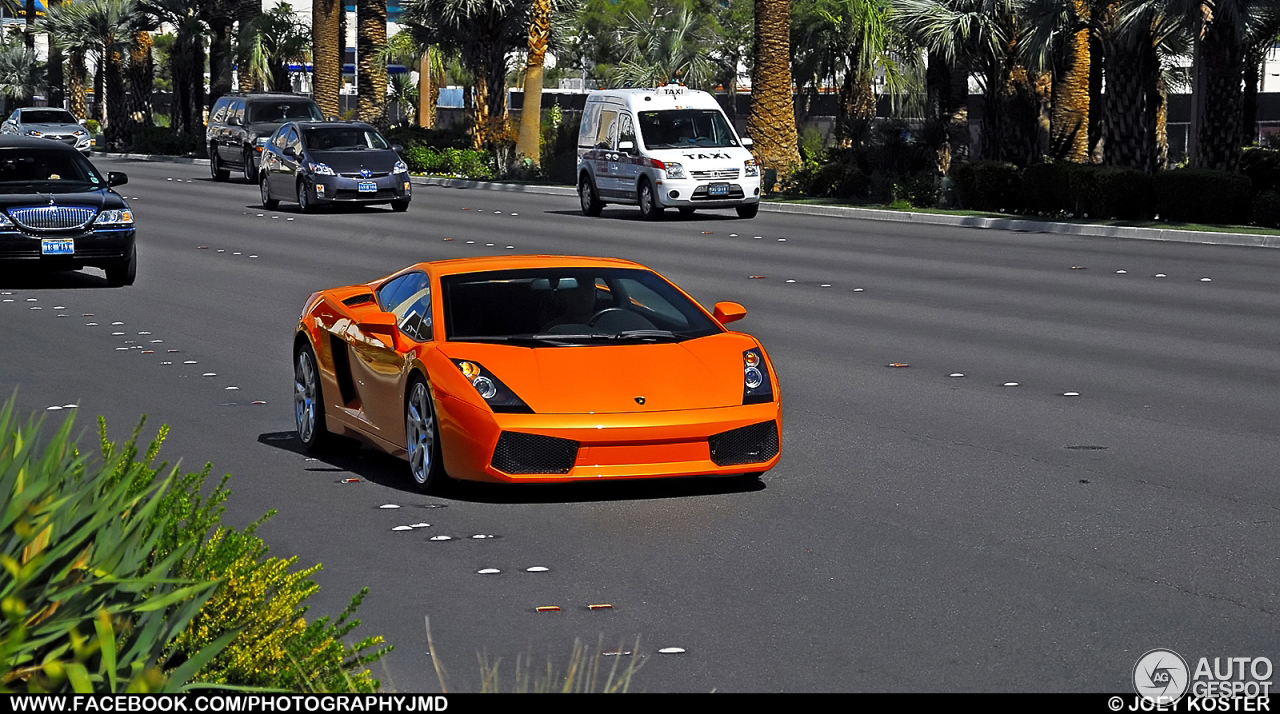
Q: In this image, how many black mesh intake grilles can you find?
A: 2